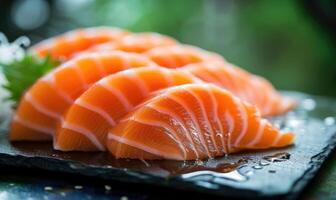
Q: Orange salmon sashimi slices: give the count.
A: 7